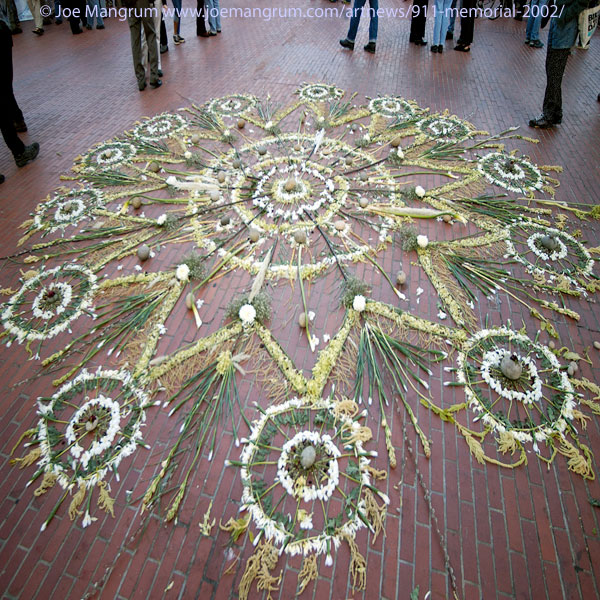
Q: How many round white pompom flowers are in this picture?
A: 13